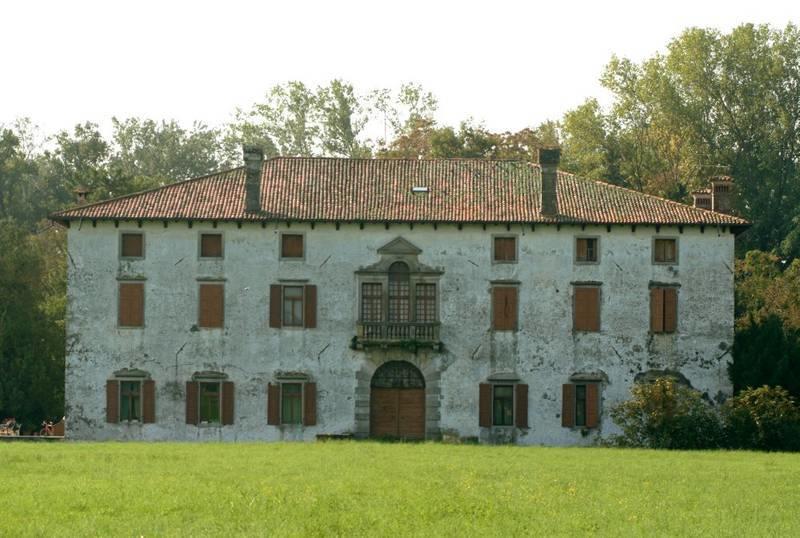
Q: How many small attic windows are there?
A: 6